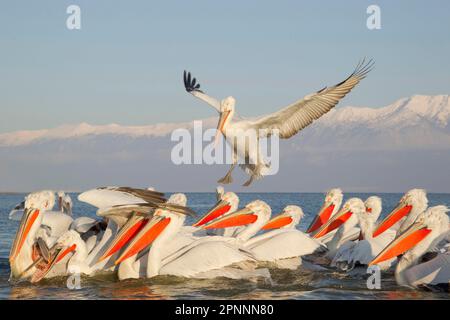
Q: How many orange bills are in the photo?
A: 12